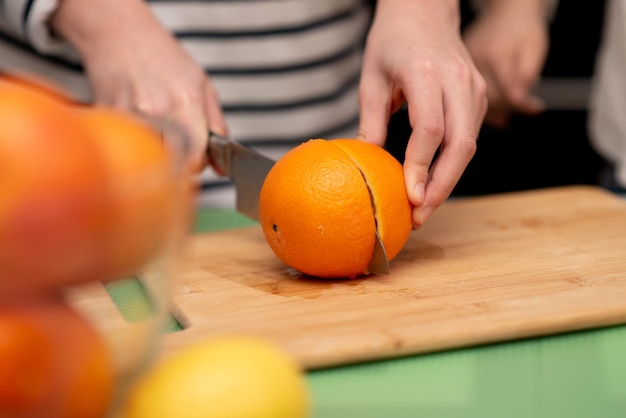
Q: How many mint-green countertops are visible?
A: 1